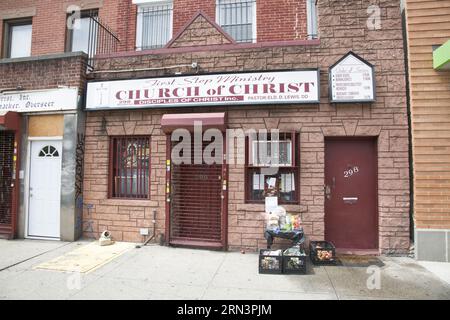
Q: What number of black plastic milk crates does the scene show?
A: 3